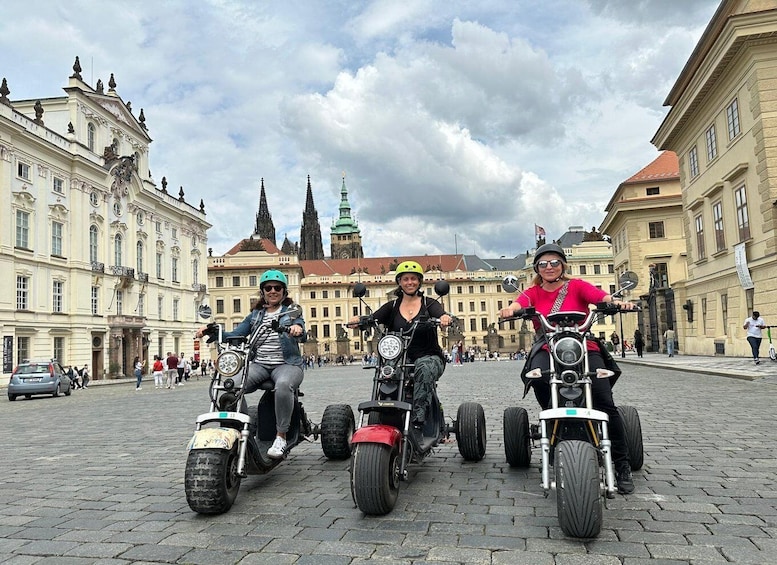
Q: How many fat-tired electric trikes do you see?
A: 3